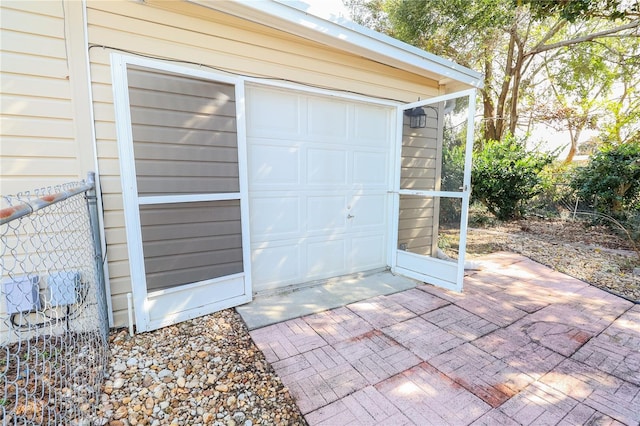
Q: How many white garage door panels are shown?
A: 12